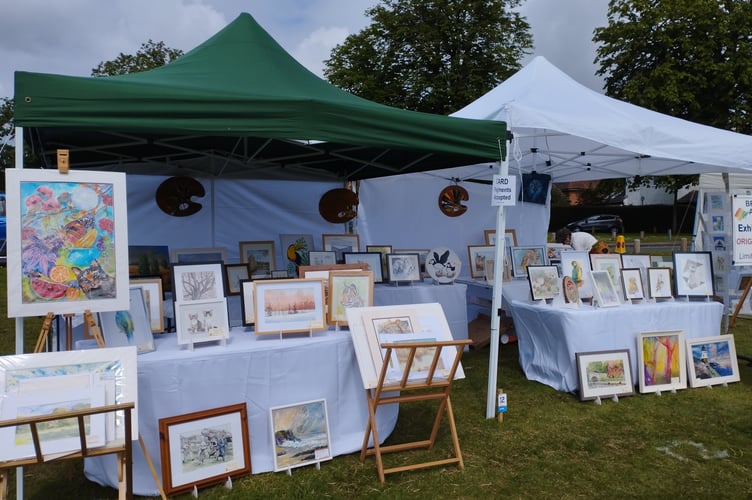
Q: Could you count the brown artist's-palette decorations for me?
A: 3